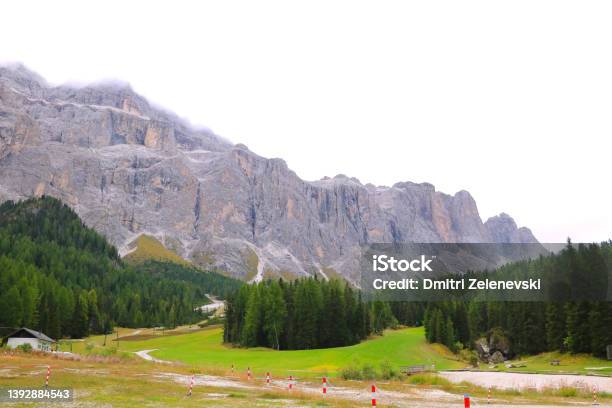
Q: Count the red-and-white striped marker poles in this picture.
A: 11